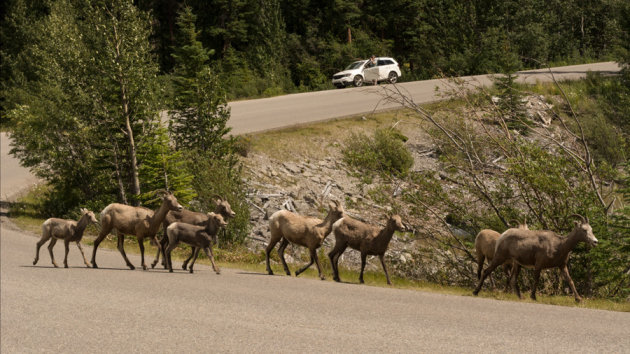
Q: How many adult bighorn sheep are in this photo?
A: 6